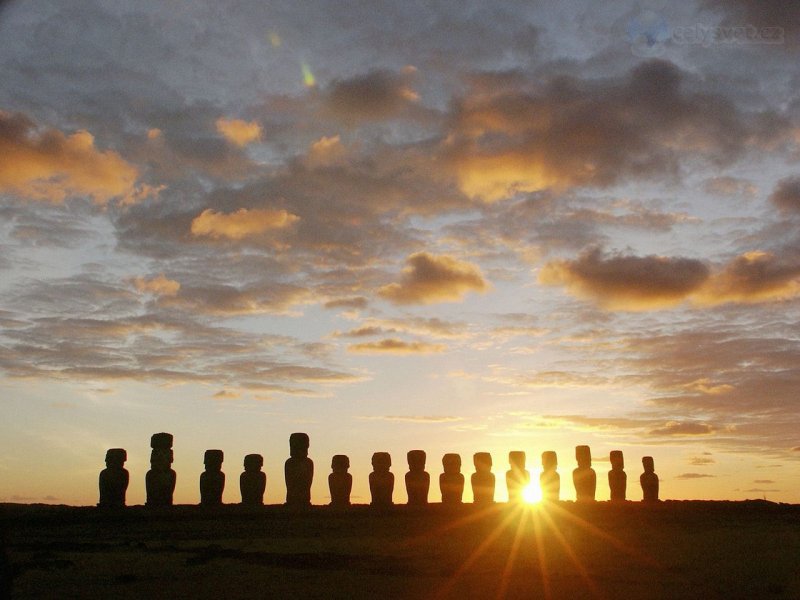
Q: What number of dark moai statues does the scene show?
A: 15